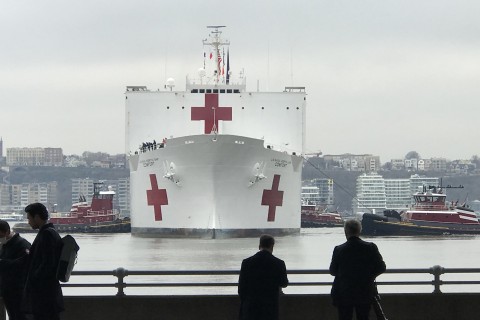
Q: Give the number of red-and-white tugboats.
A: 3